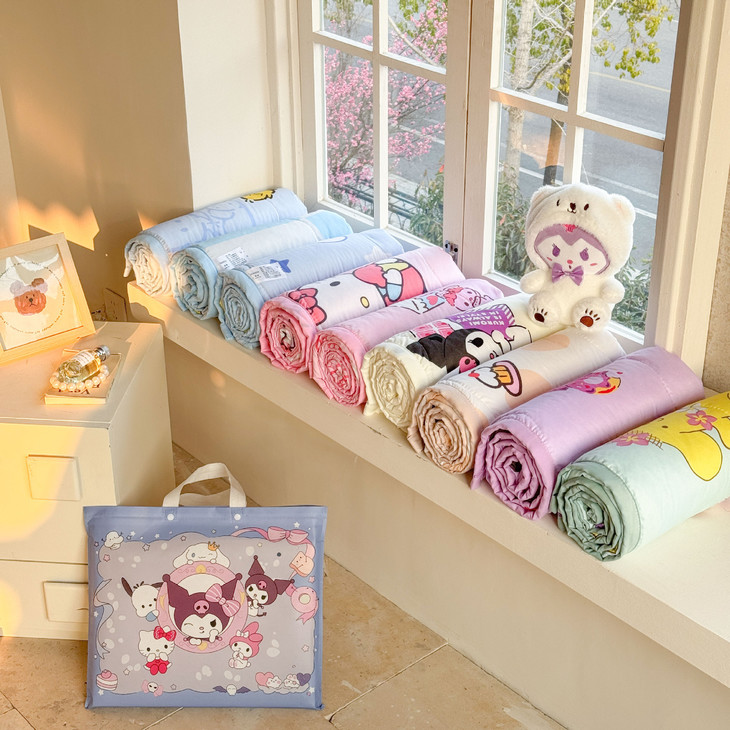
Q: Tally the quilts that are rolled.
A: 9